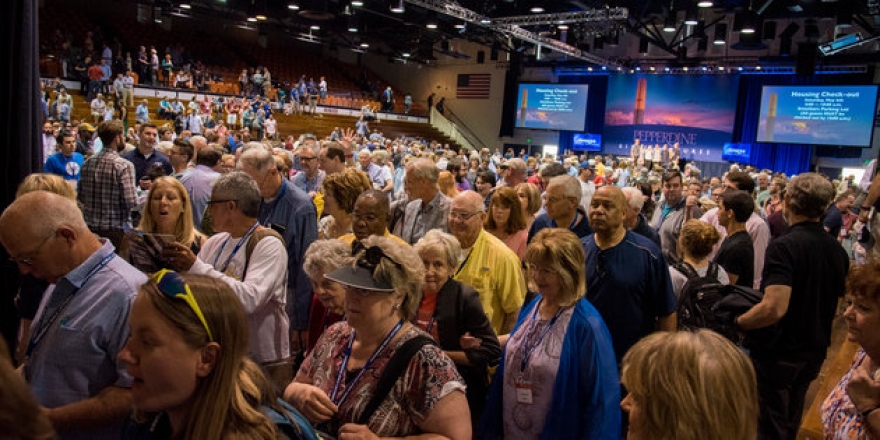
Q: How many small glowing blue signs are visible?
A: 2